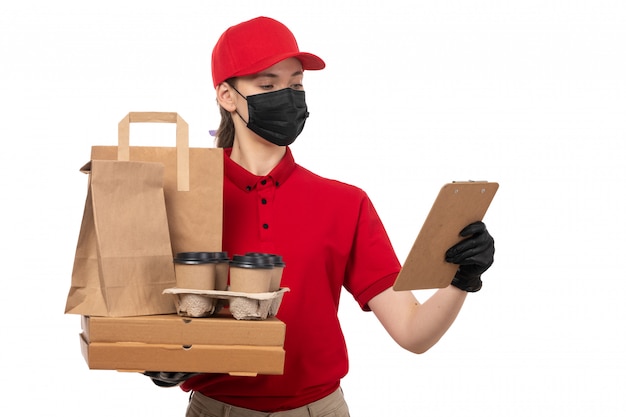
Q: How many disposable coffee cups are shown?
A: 4